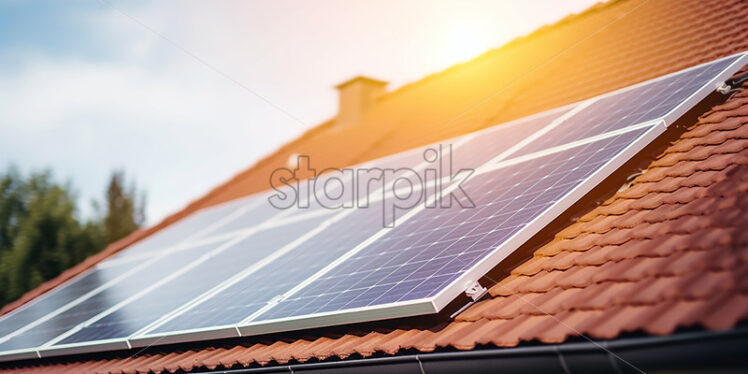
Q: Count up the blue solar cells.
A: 10